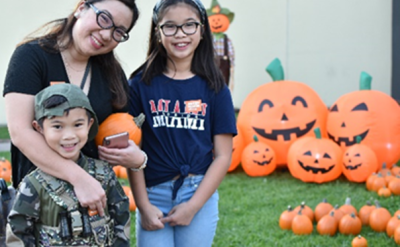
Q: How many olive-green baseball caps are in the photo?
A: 1